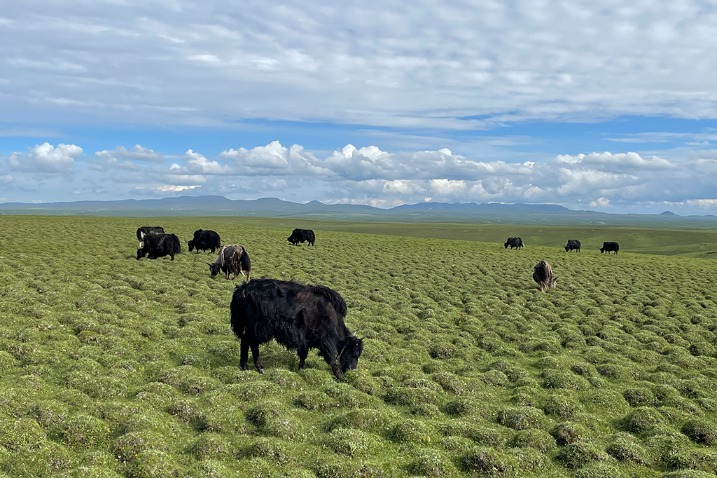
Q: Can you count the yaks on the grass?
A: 10